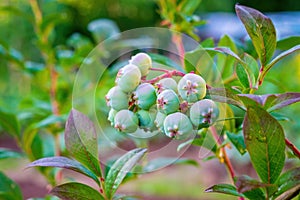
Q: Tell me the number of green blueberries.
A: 13